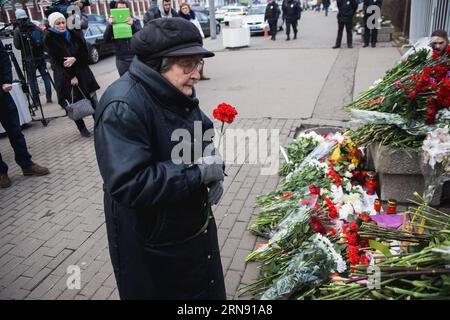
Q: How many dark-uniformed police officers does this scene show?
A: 4